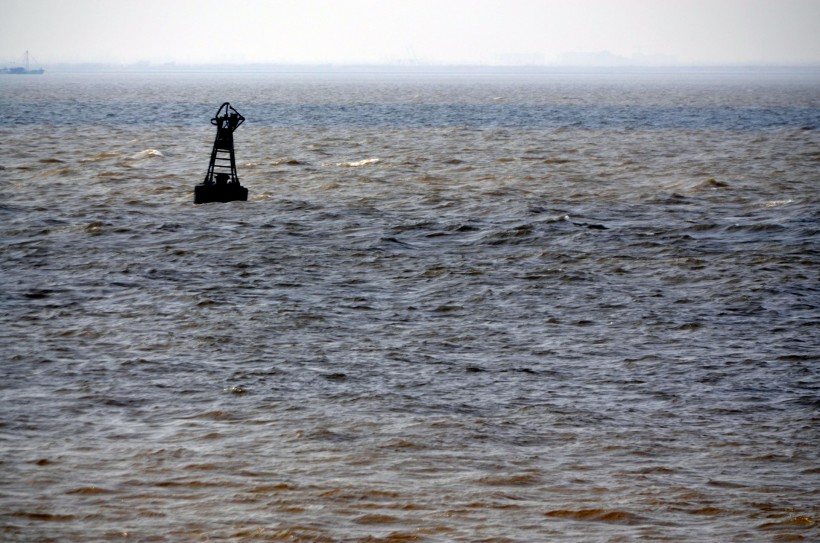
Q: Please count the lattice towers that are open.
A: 1